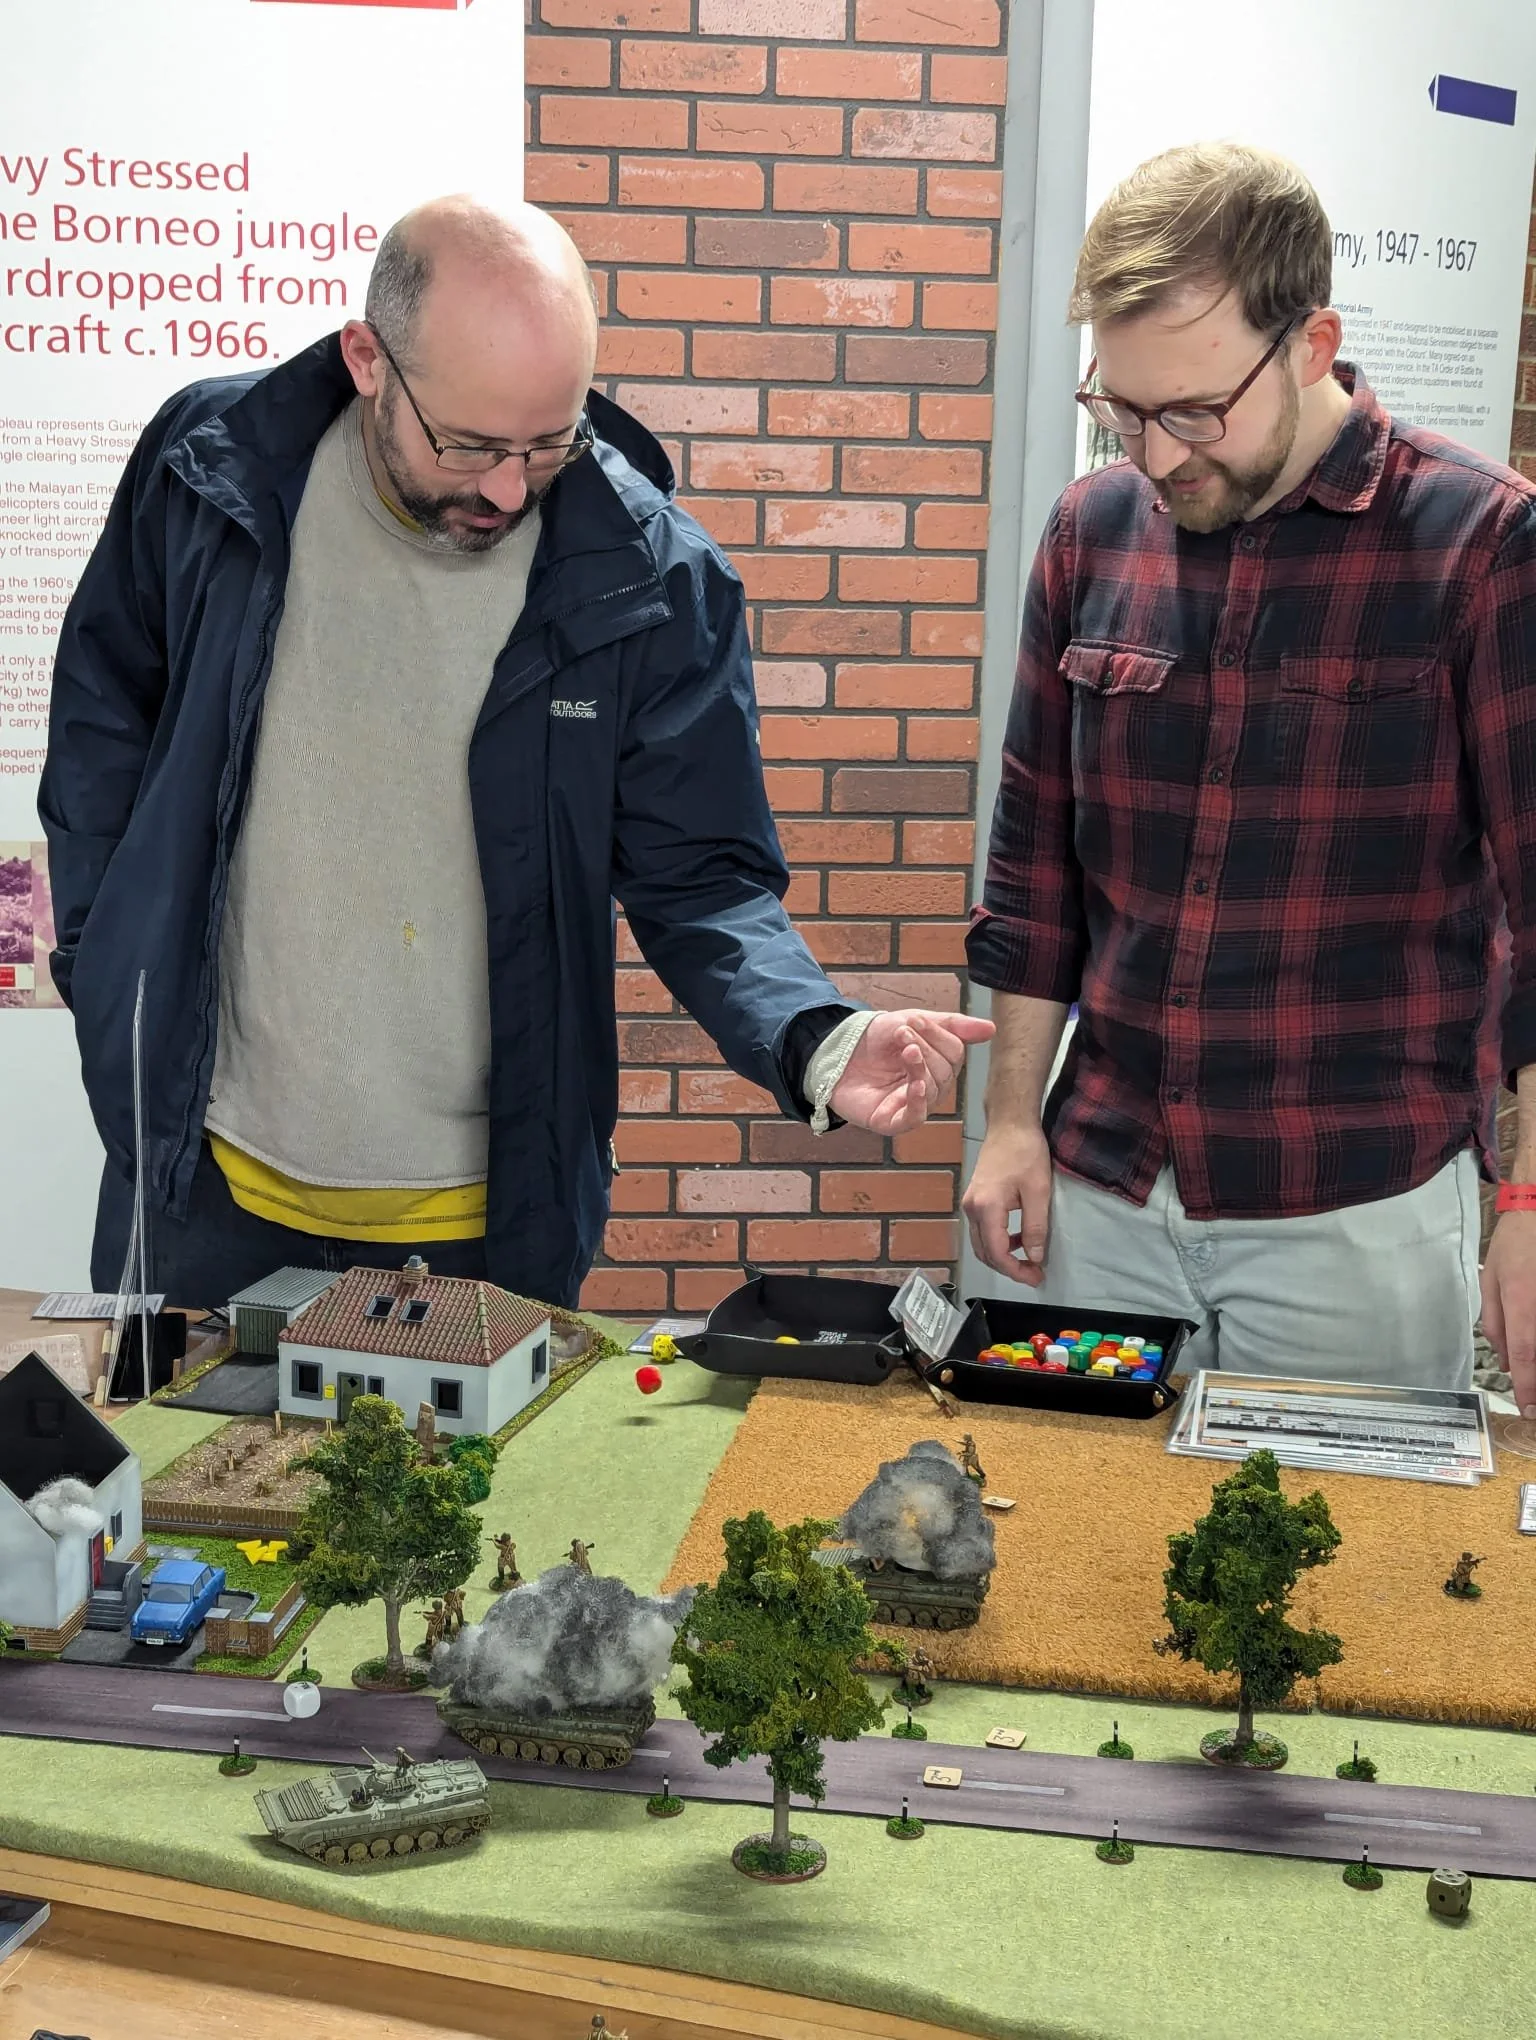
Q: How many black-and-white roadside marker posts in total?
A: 9